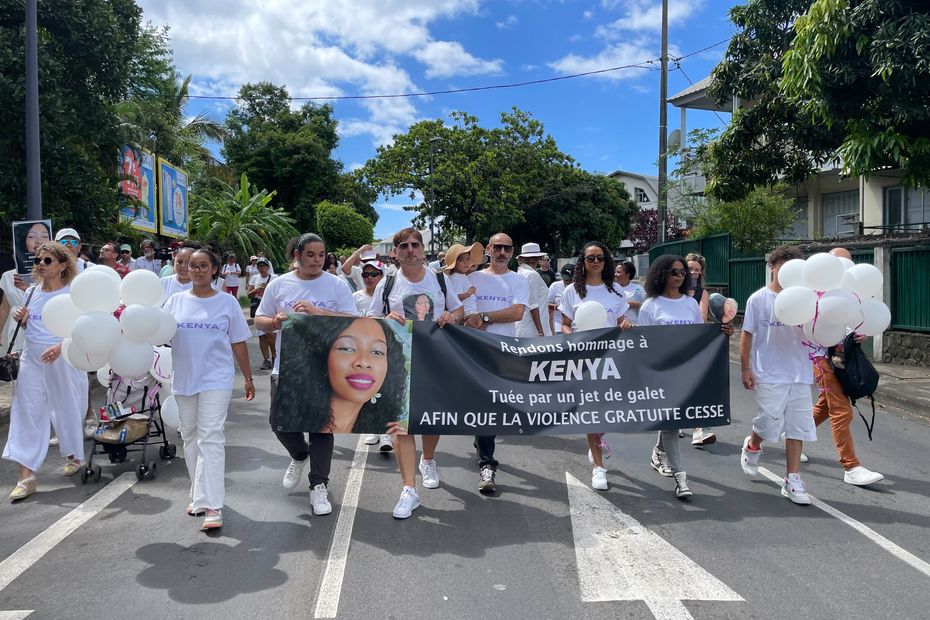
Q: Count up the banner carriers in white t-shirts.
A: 5